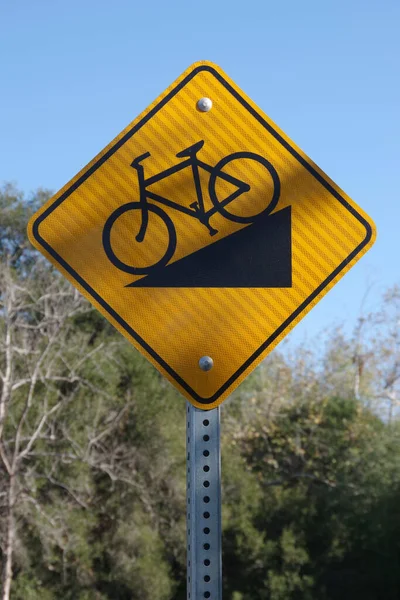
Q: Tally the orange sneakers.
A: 0